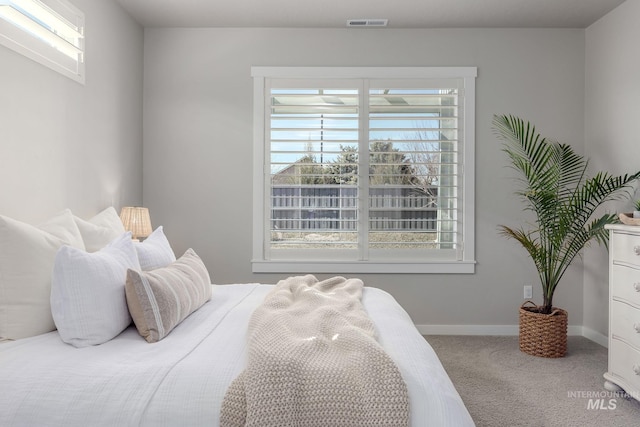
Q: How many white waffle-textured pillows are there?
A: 2